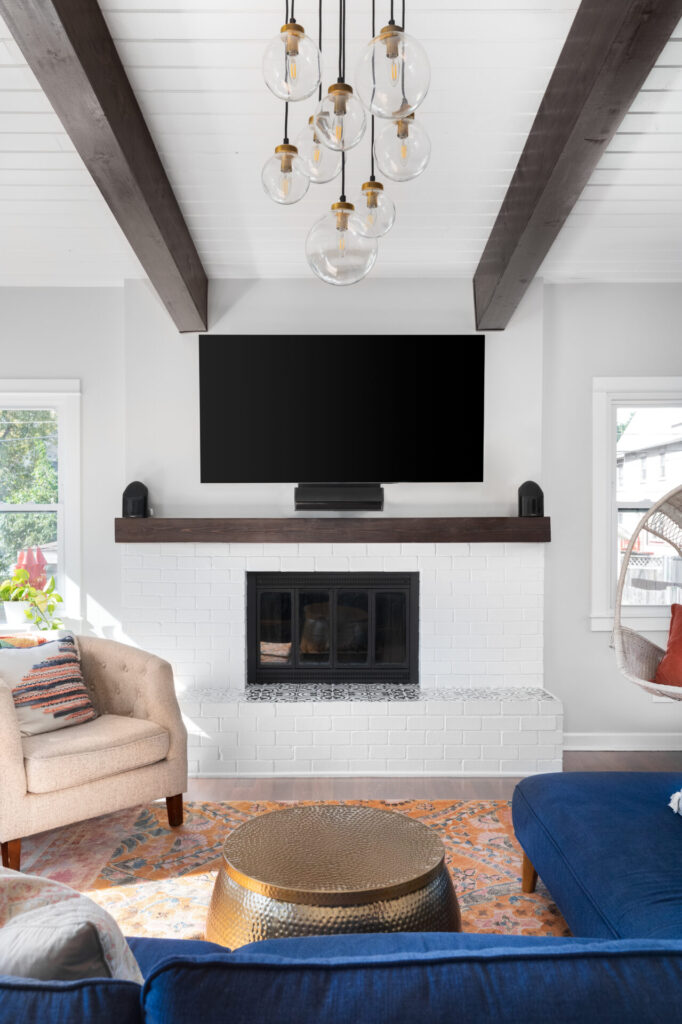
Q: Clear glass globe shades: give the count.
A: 8